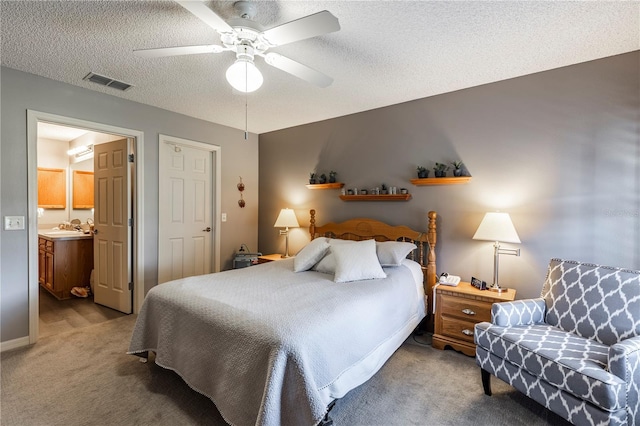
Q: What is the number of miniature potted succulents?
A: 7